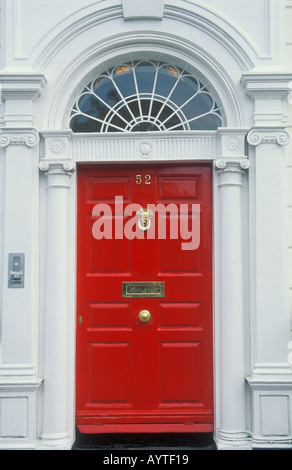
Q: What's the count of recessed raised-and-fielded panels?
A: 8